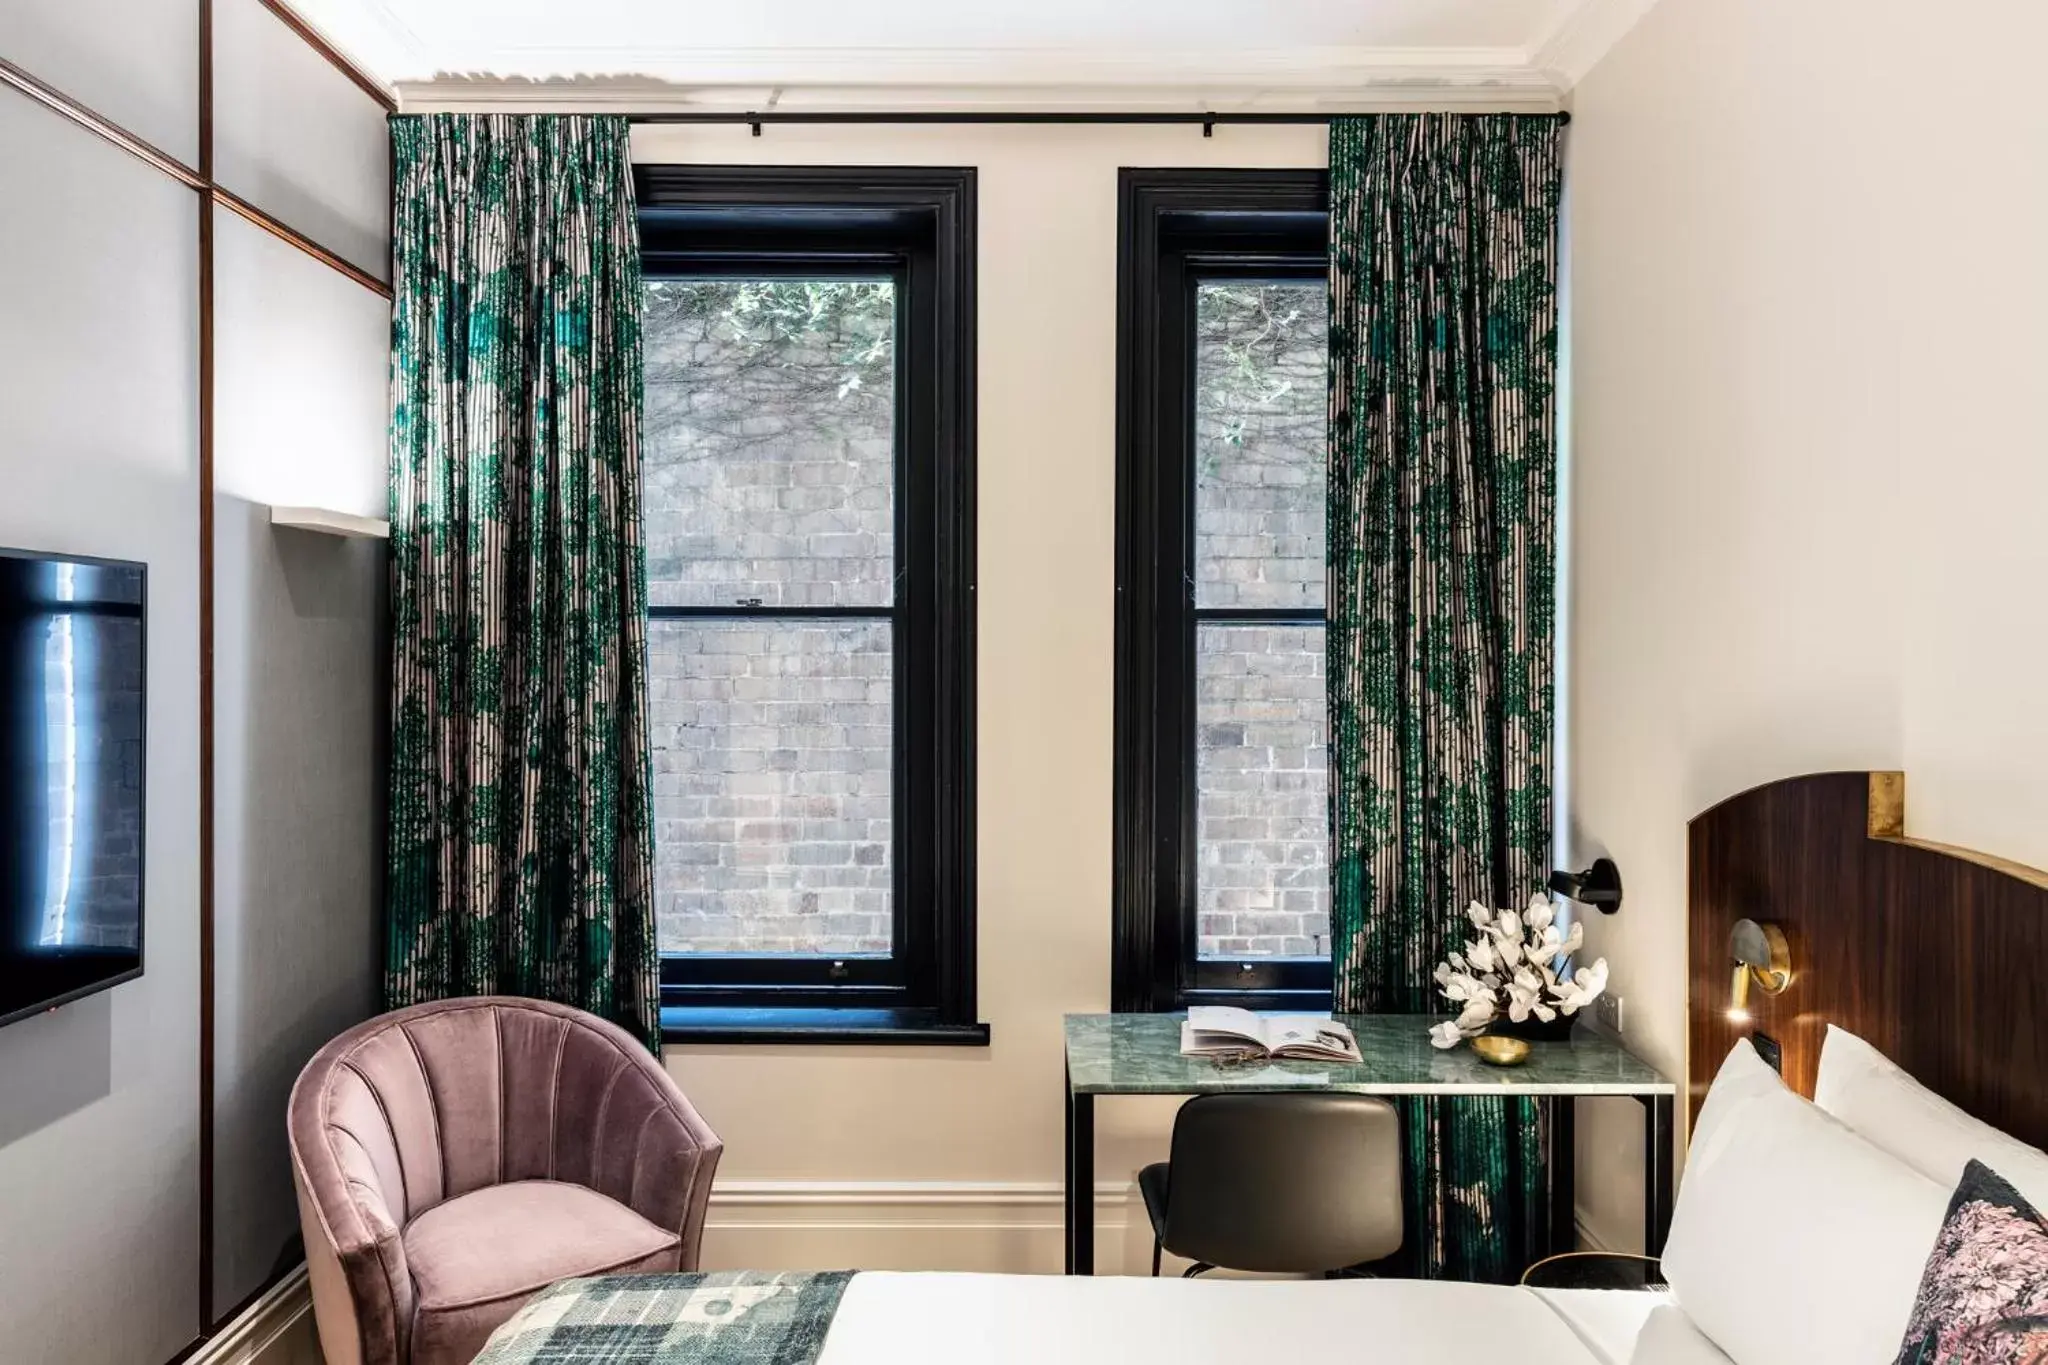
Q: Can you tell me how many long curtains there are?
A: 2